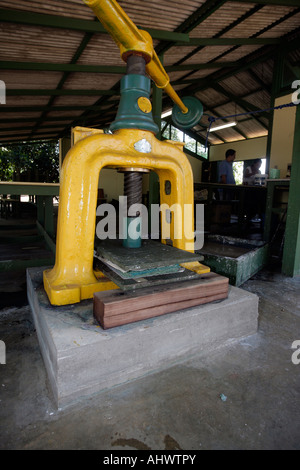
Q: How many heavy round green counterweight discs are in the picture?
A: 1